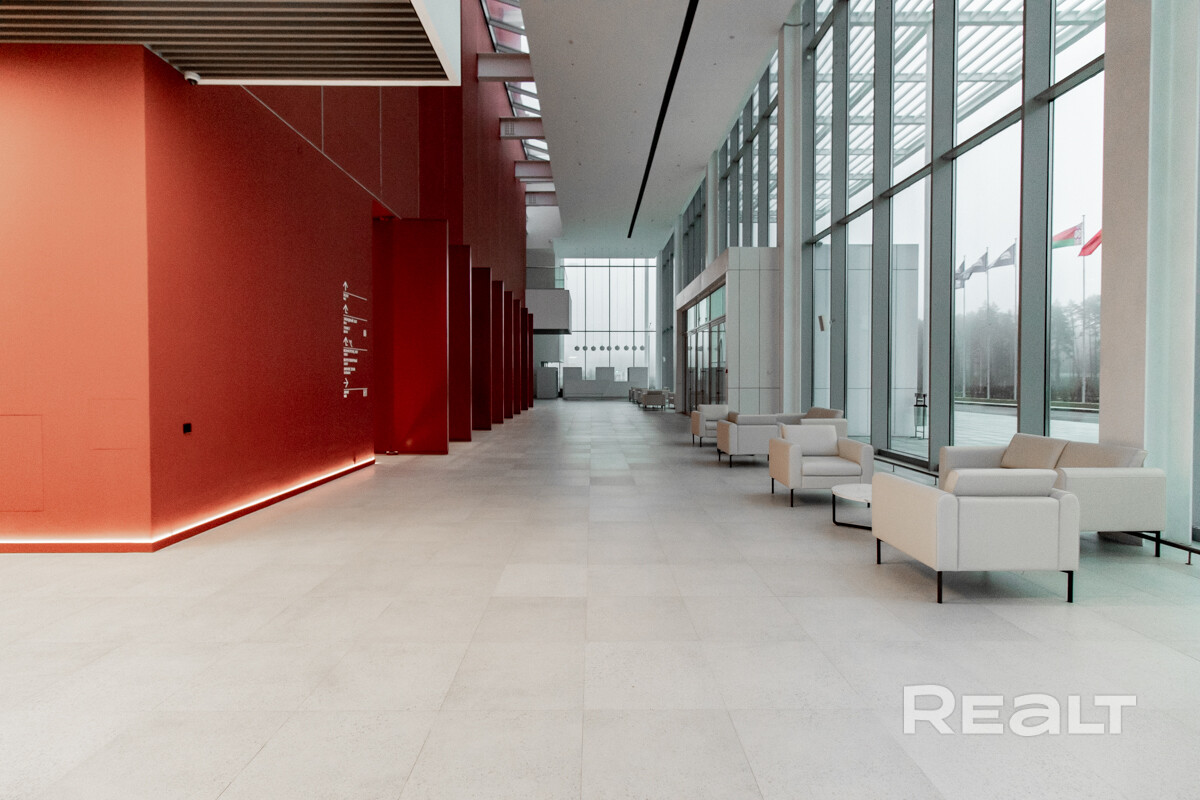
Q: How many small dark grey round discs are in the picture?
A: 9